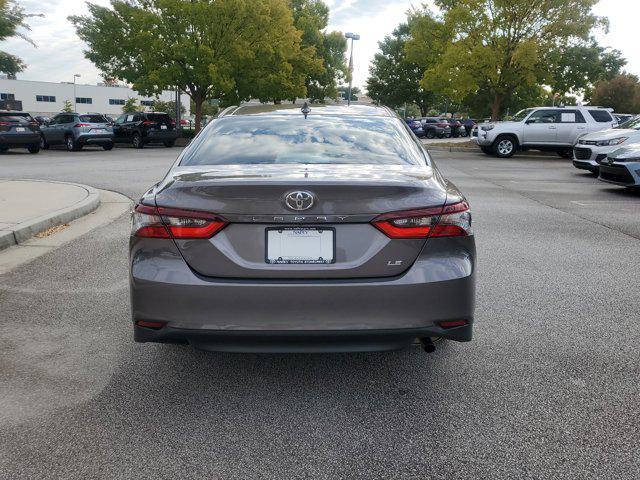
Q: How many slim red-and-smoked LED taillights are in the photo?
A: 2